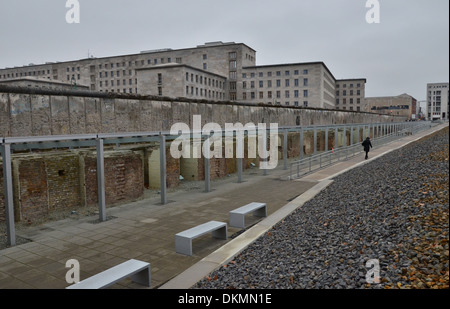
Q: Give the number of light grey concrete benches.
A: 3